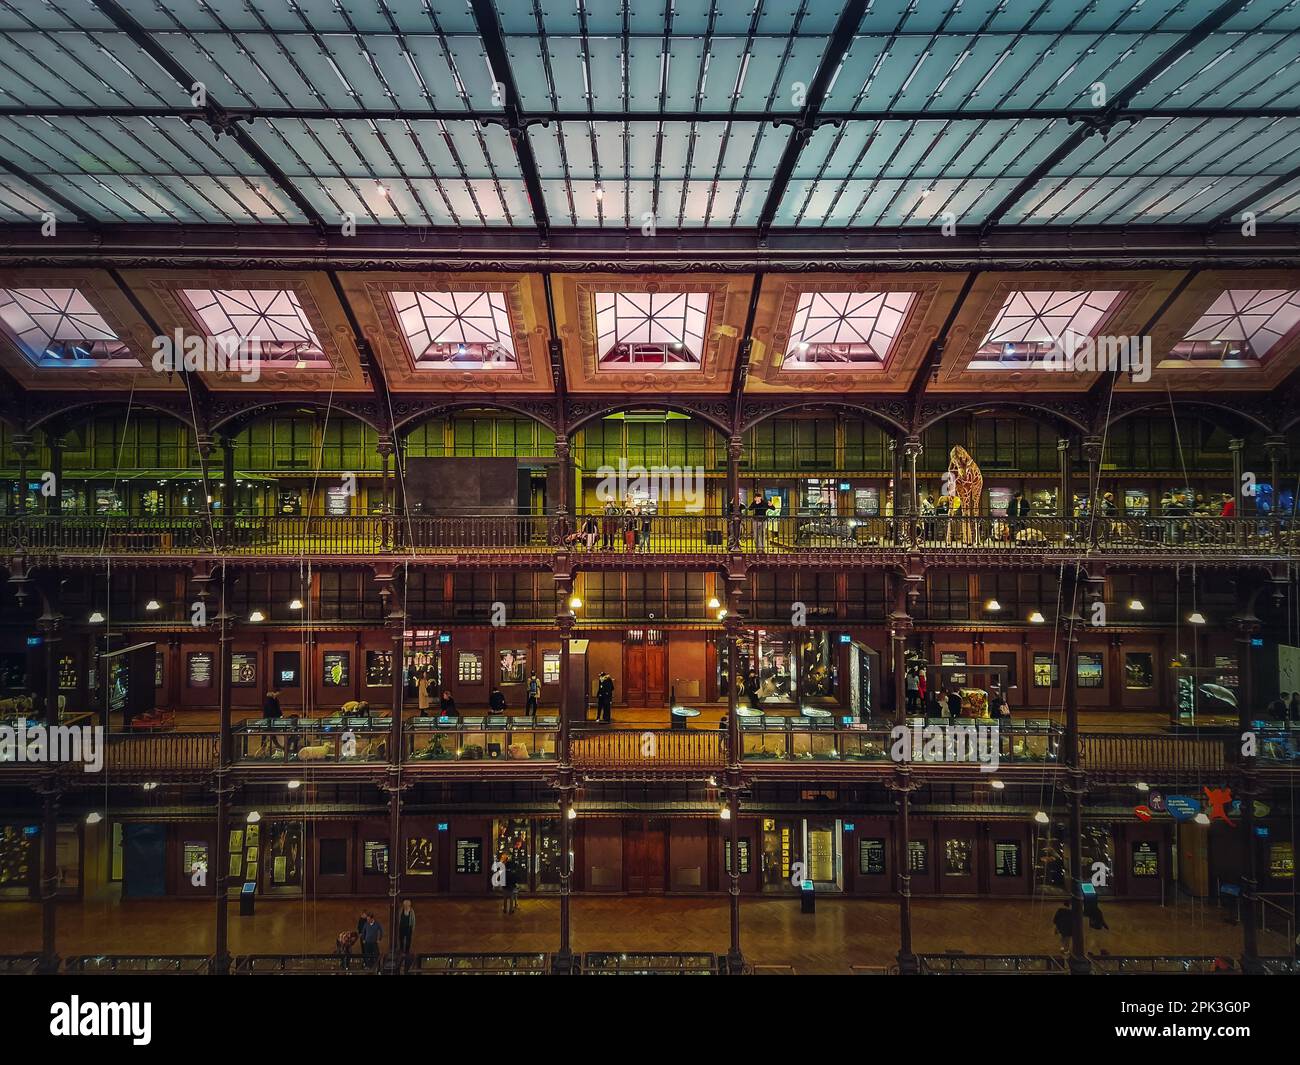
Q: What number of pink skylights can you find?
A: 7